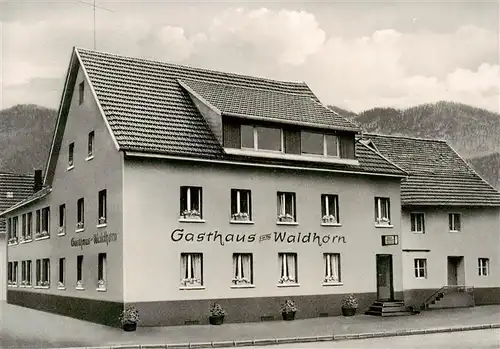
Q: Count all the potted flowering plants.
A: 4